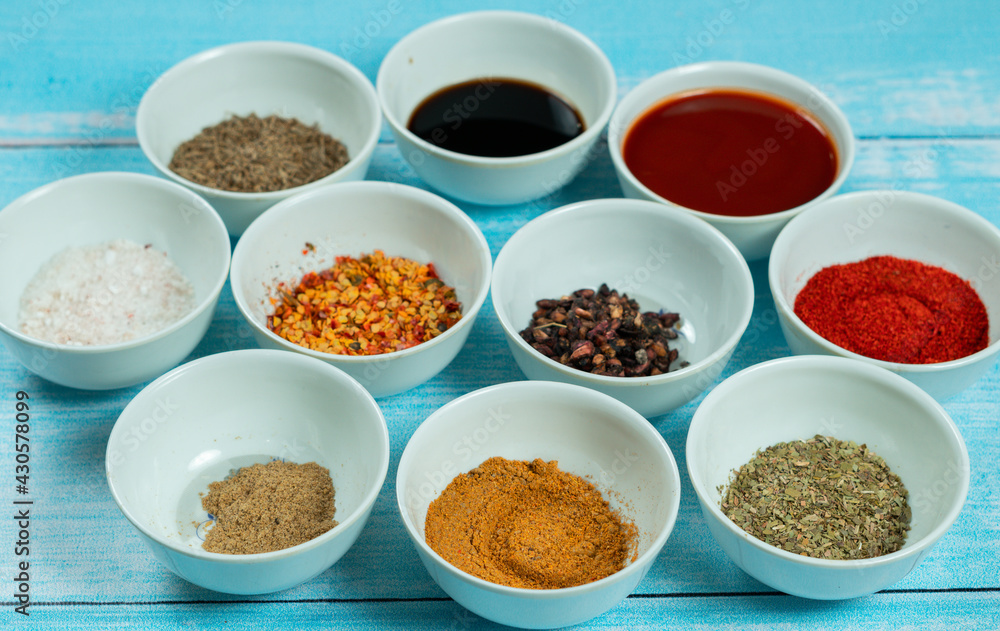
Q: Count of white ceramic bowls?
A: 10